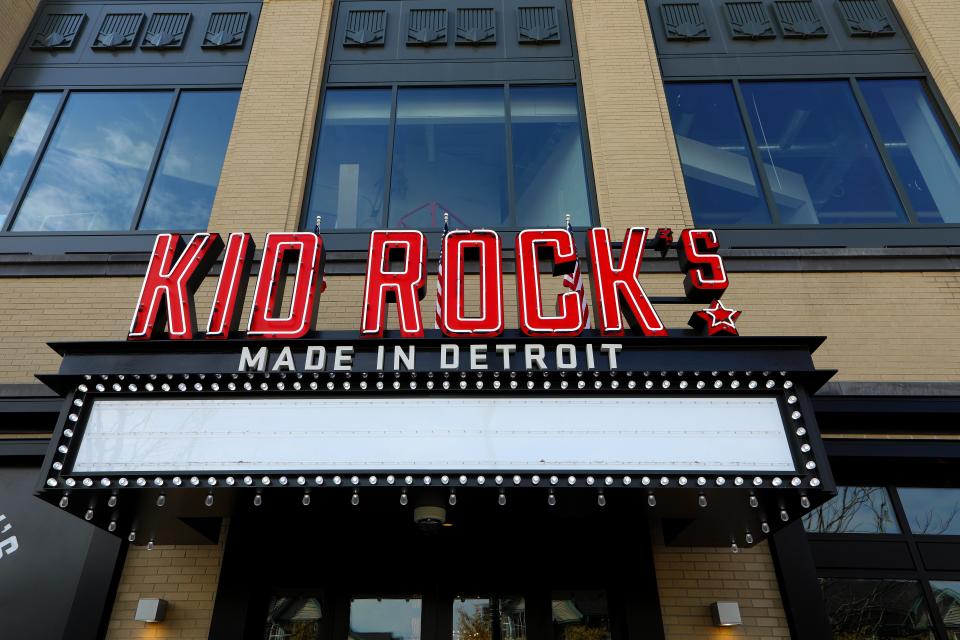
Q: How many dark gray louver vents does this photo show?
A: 12